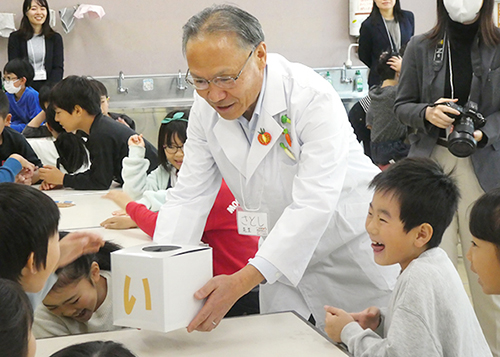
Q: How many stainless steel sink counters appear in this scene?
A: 2